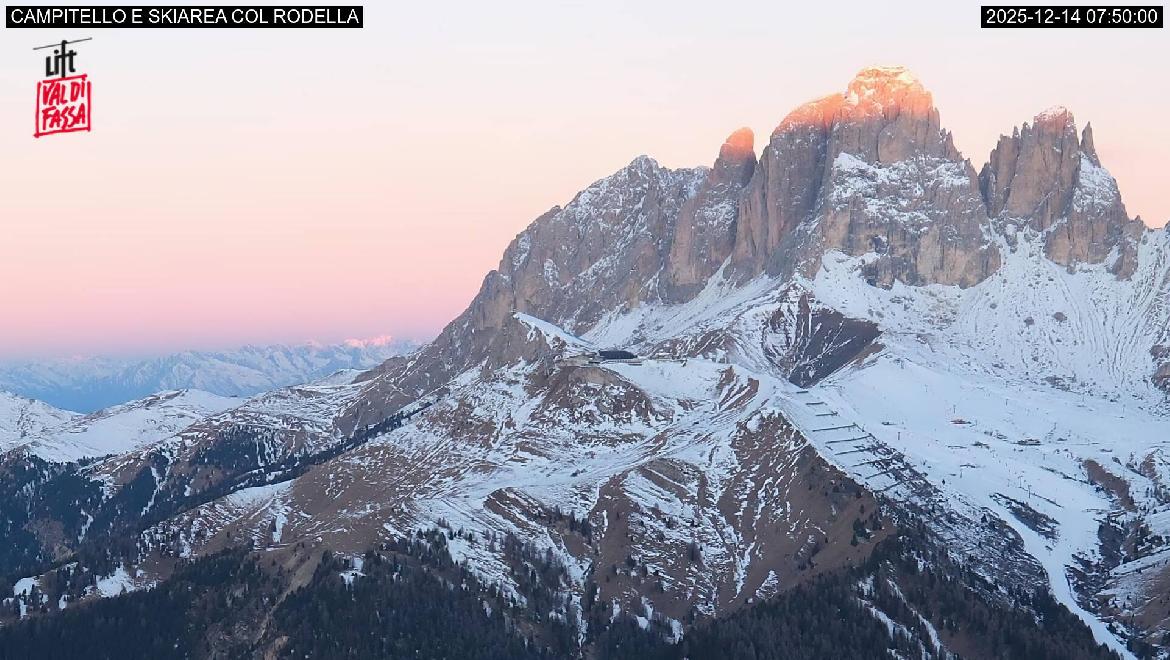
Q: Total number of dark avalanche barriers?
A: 9